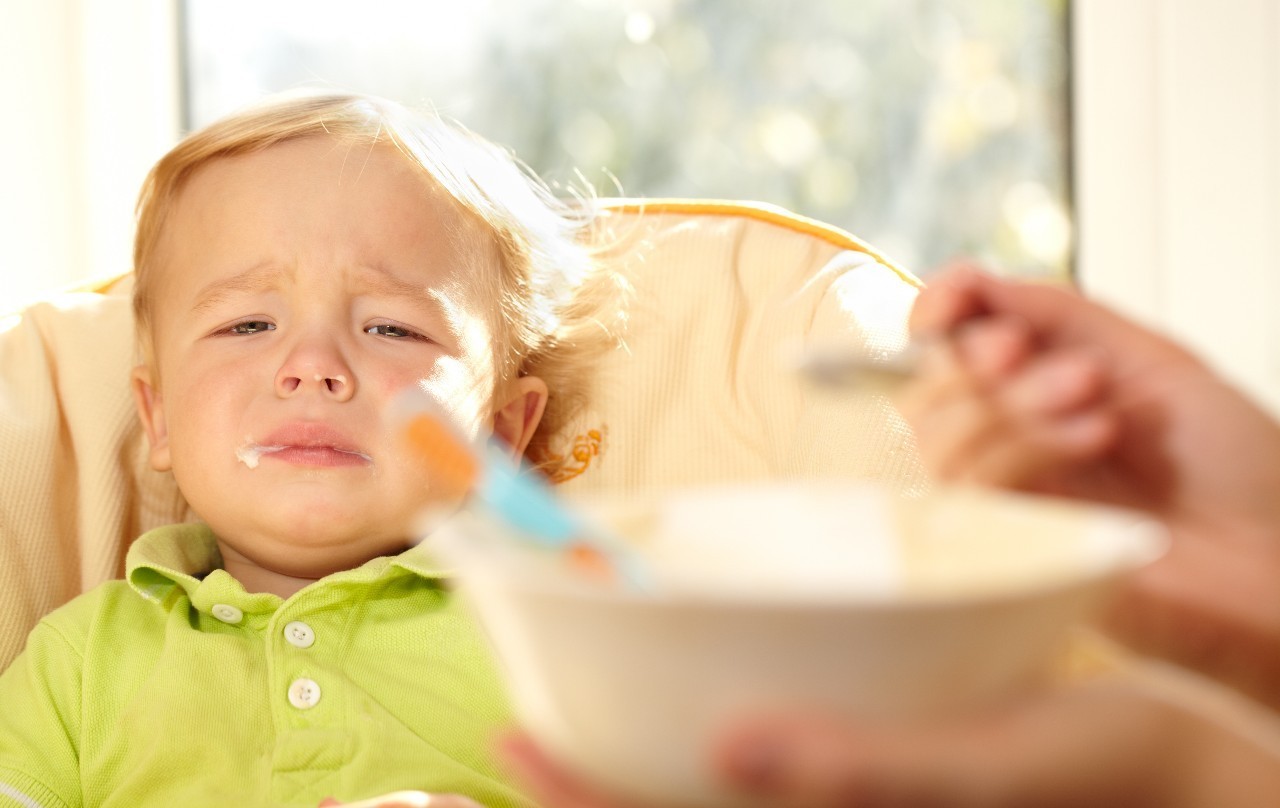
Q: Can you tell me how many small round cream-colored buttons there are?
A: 3